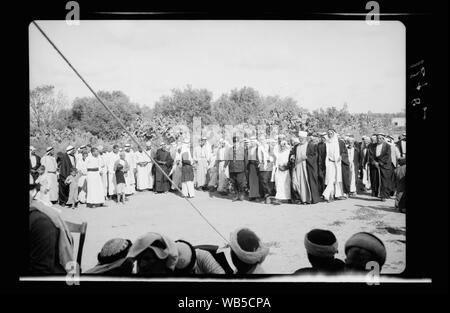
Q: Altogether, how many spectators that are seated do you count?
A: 7